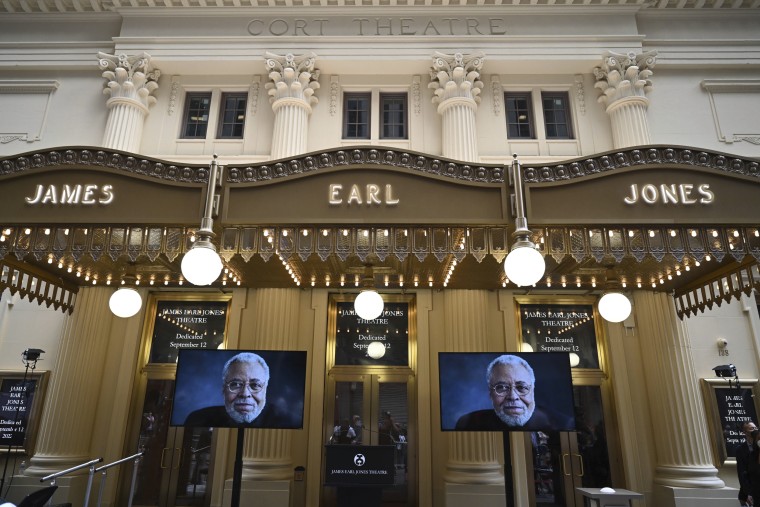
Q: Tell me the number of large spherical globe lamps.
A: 5